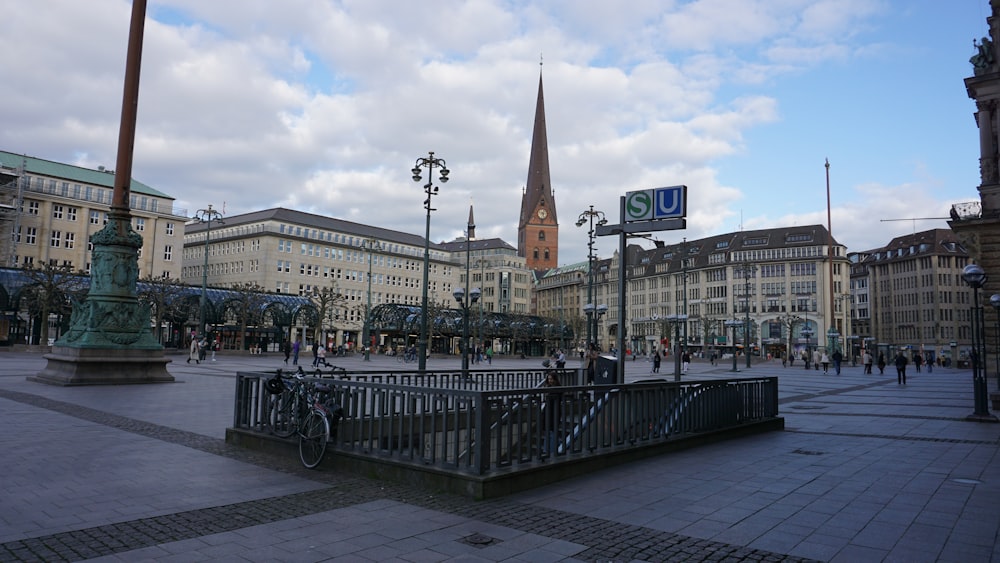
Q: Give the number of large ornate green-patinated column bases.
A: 1